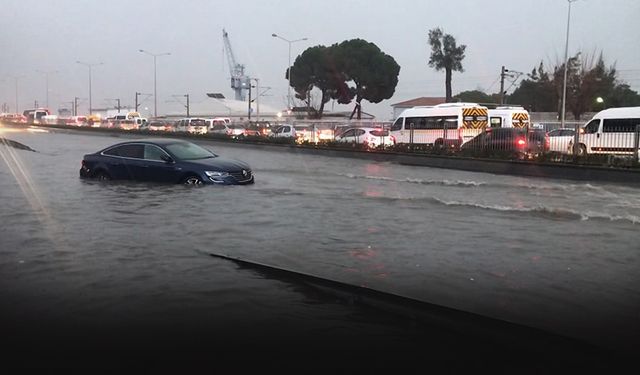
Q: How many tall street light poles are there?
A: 6